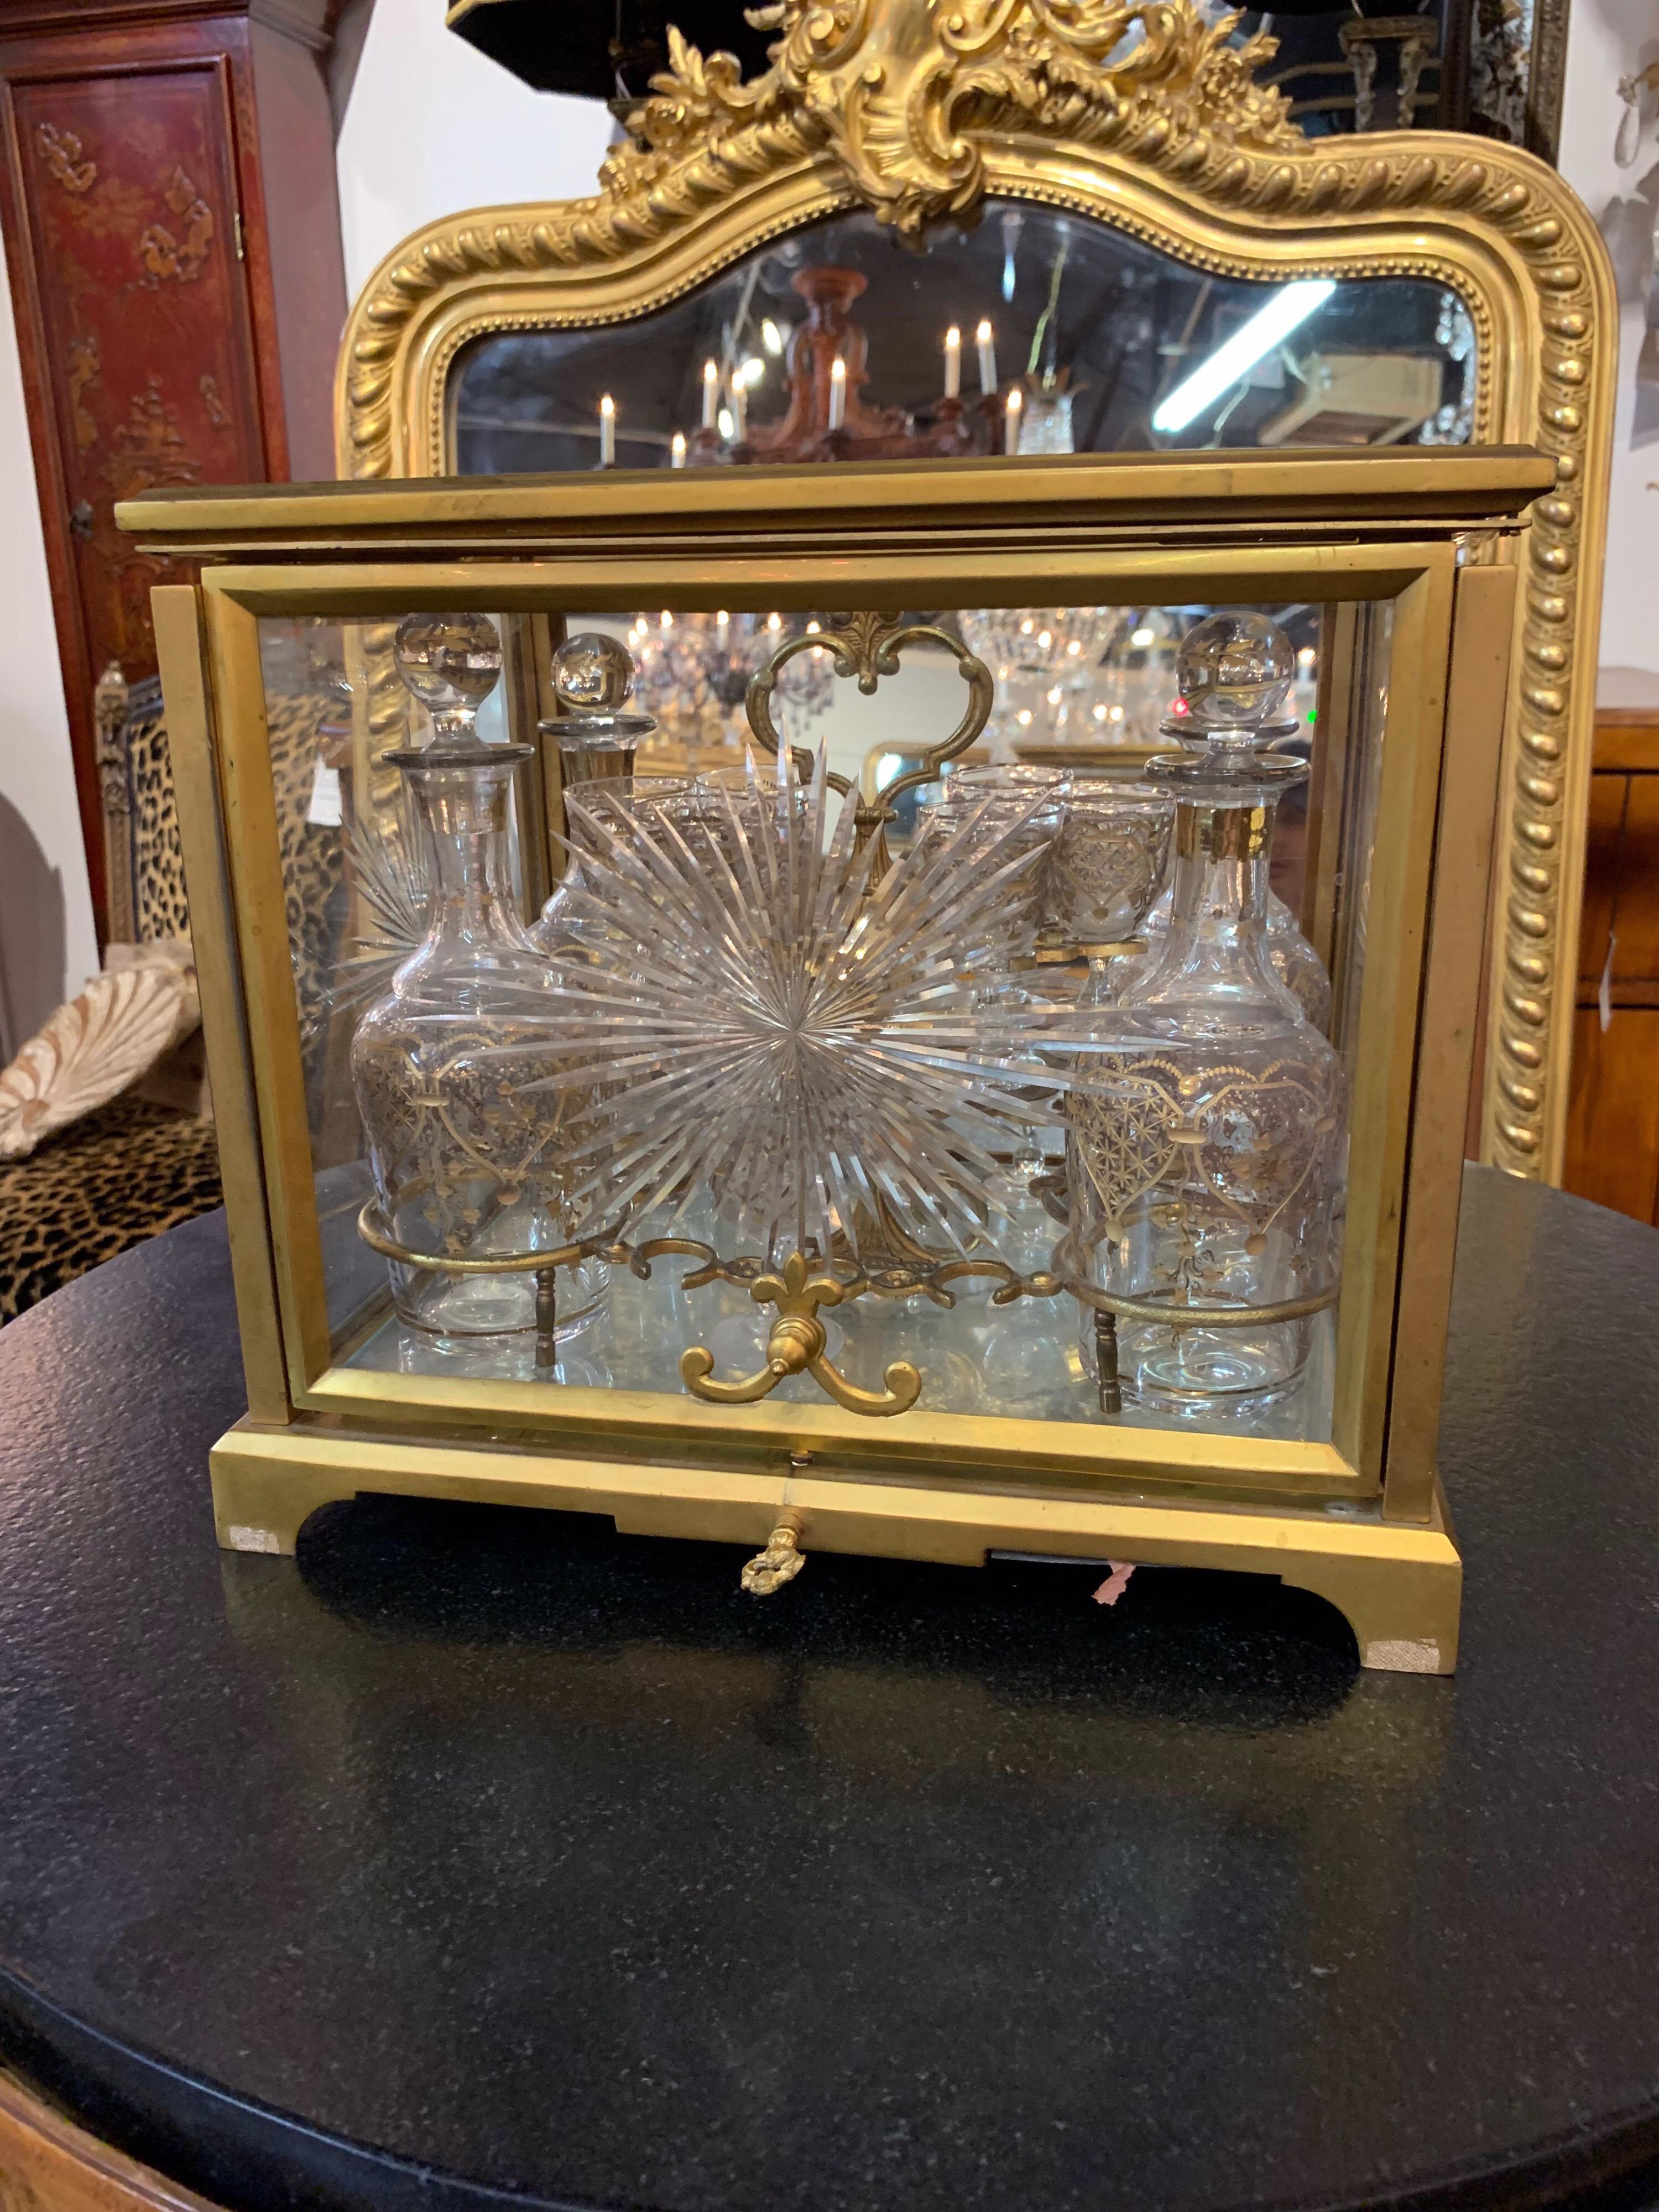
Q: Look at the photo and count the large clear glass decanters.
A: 4